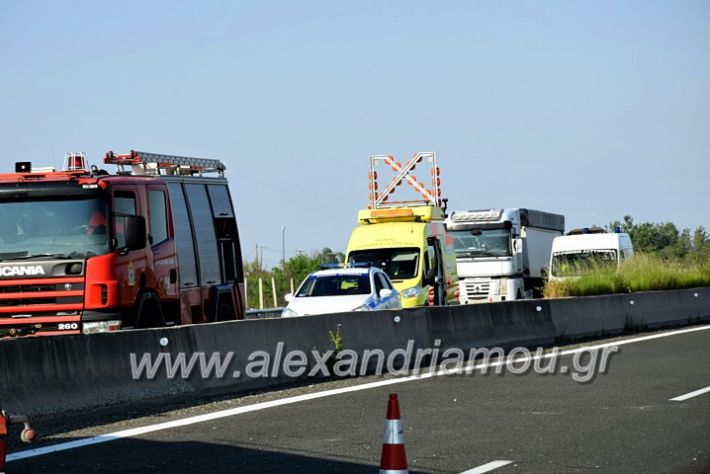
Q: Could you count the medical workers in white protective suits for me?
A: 0